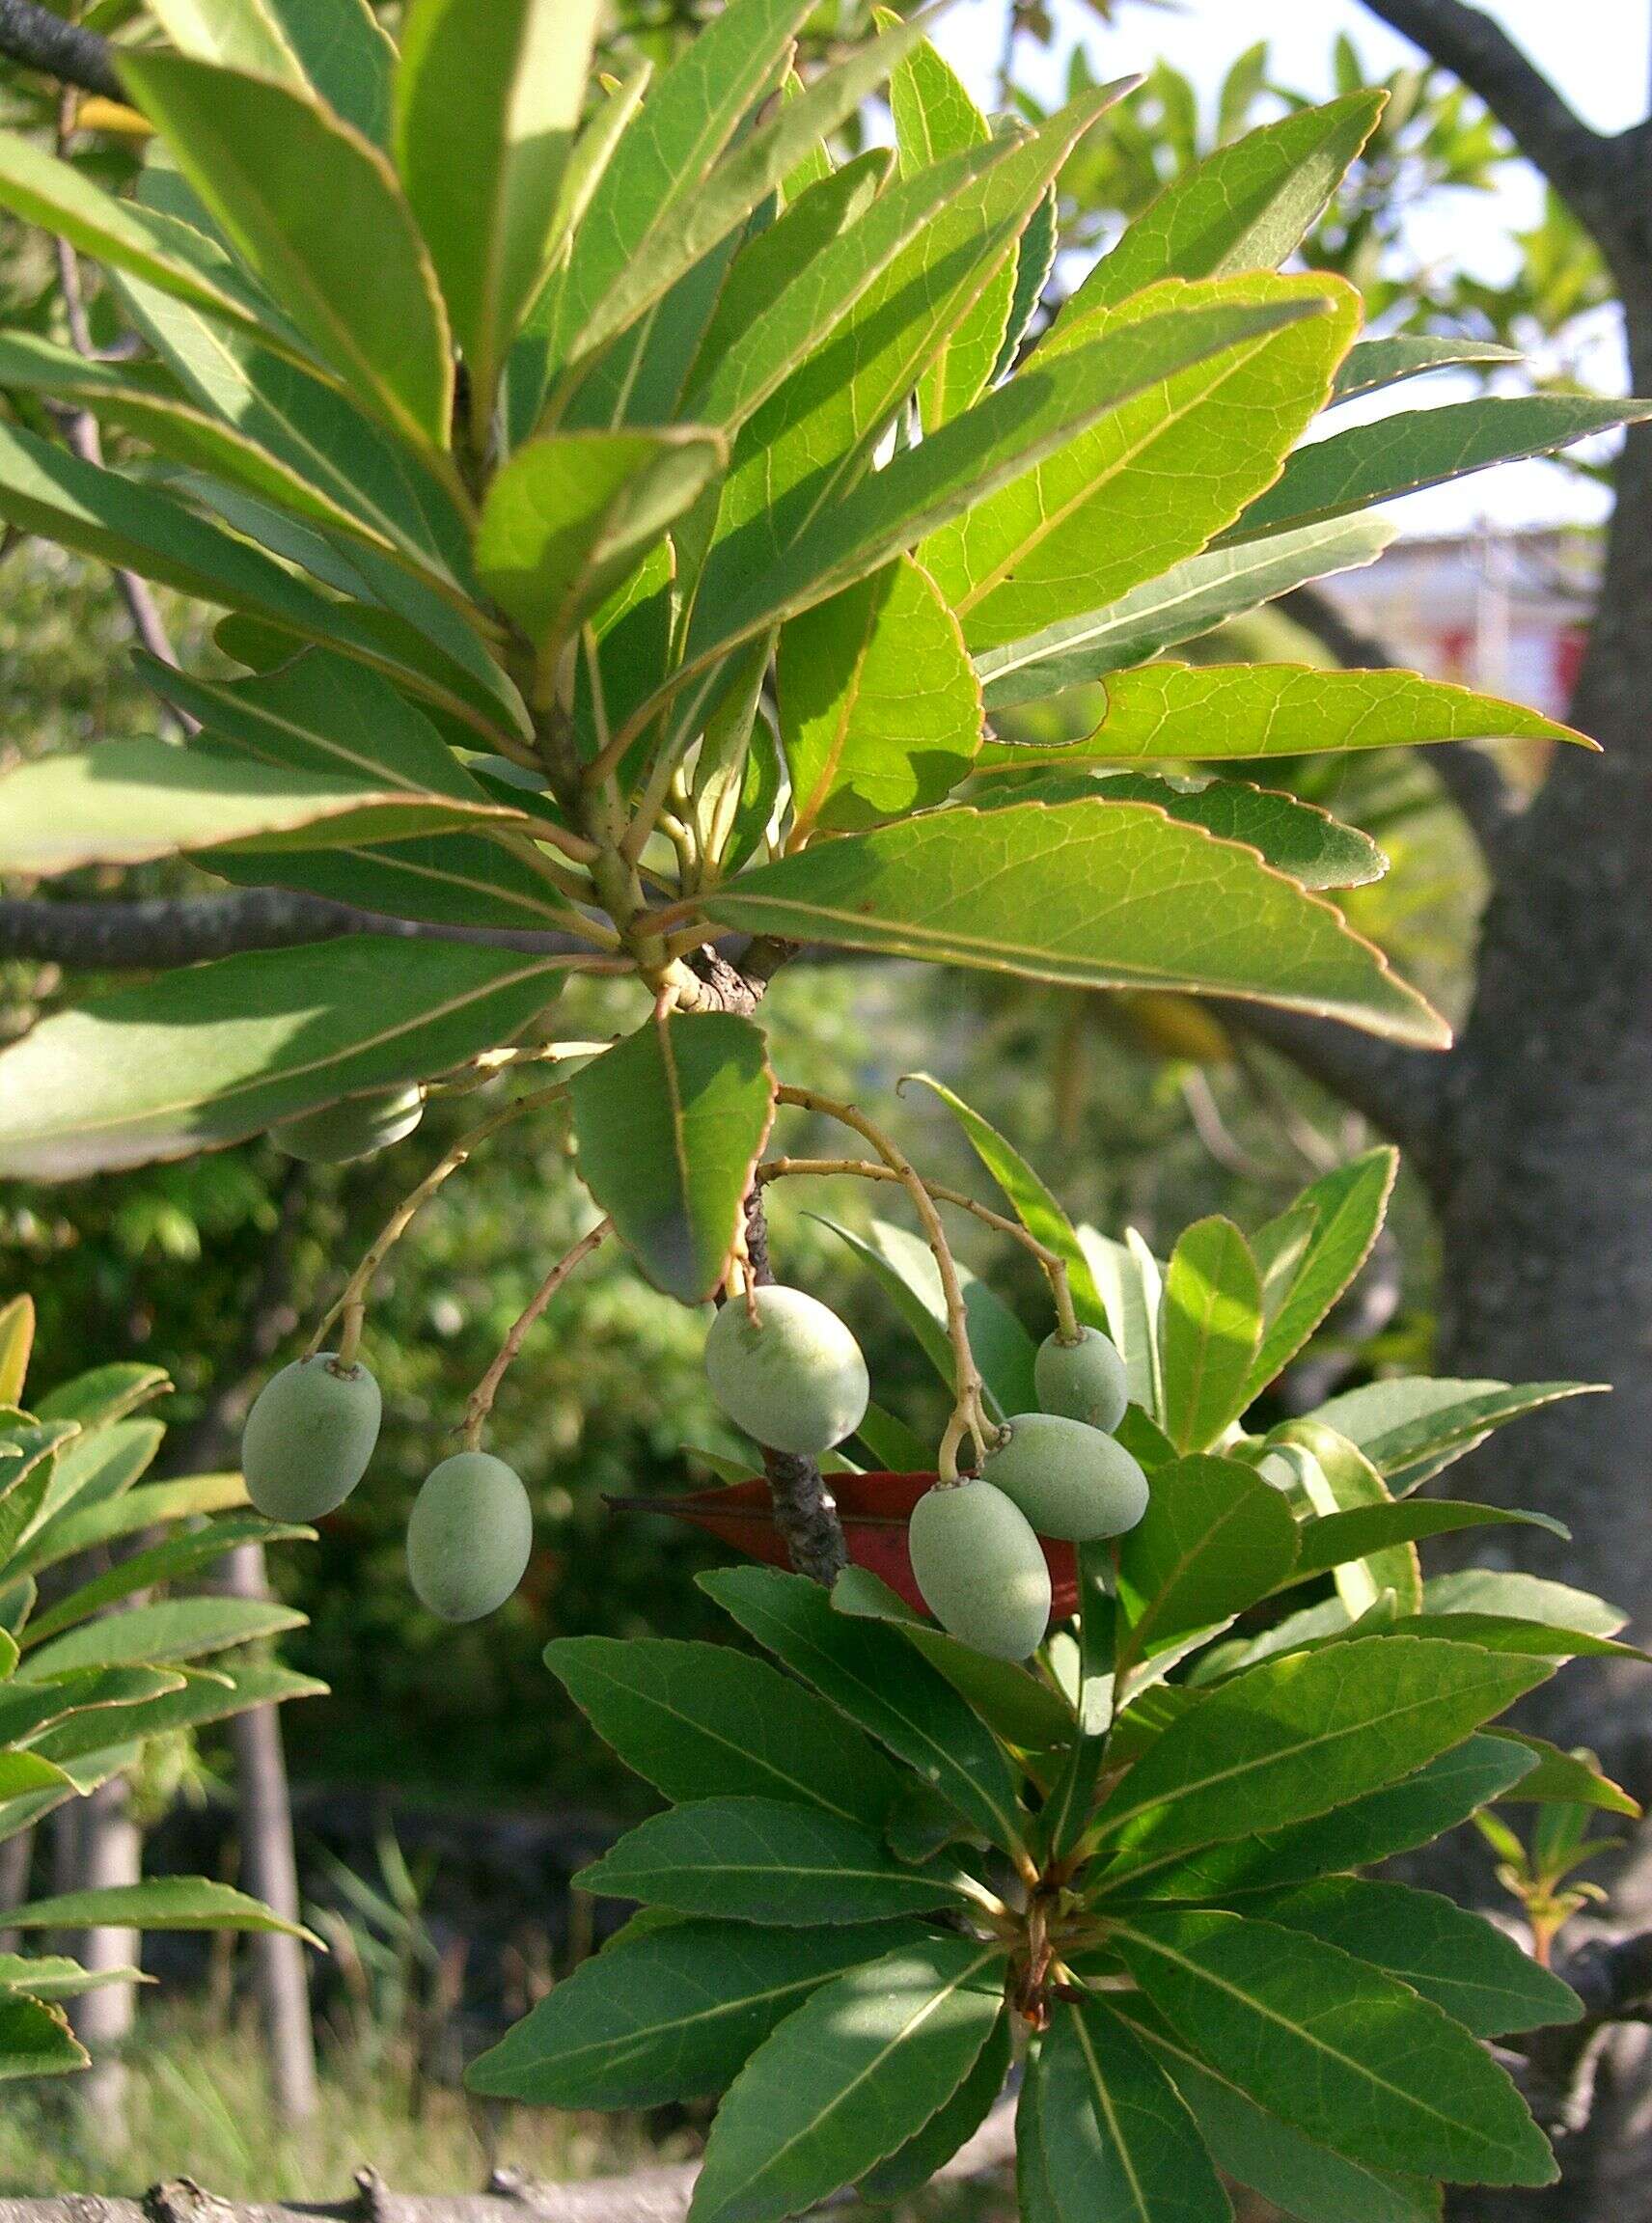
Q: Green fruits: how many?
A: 7